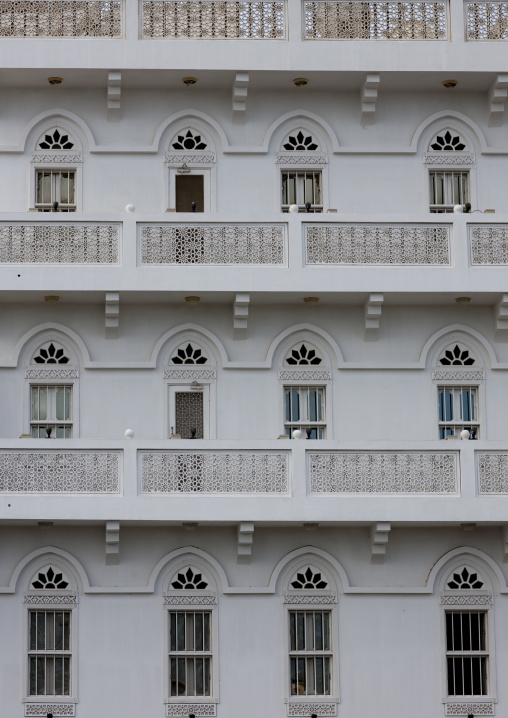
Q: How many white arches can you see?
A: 12